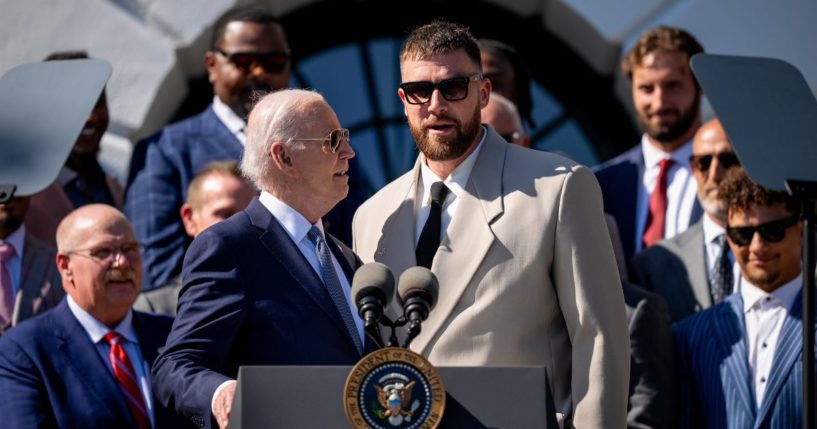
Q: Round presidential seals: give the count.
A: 1